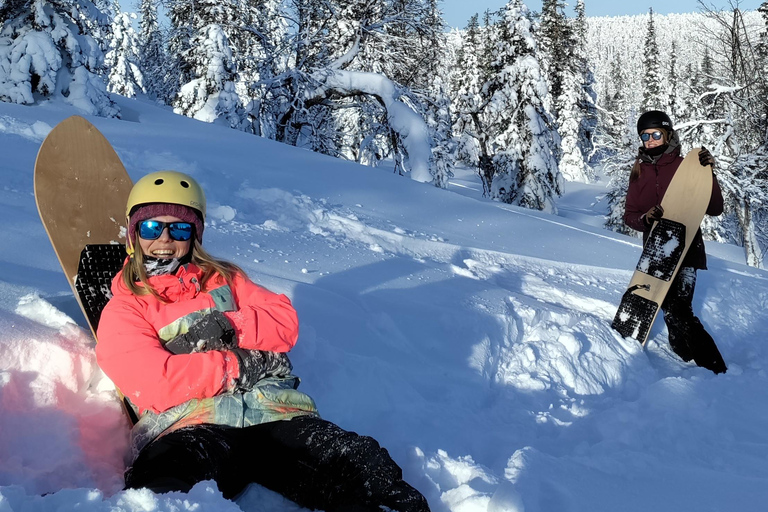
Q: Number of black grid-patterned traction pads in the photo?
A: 3